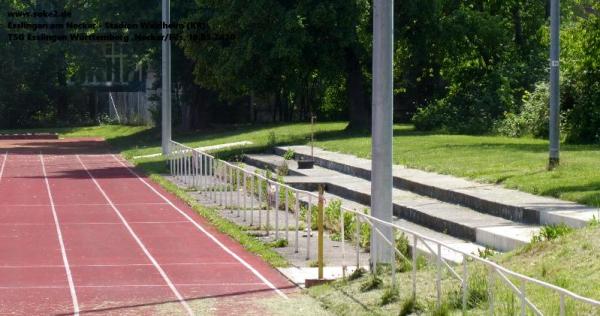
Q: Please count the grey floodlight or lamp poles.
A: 3